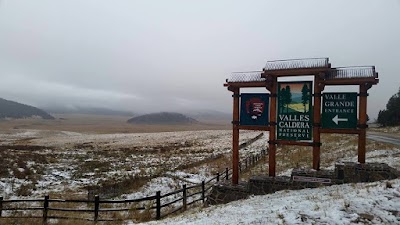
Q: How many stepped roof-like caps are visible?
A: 3